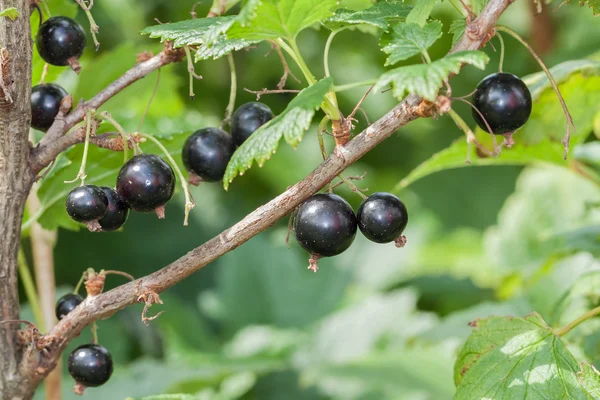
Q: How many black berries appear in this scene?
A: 12